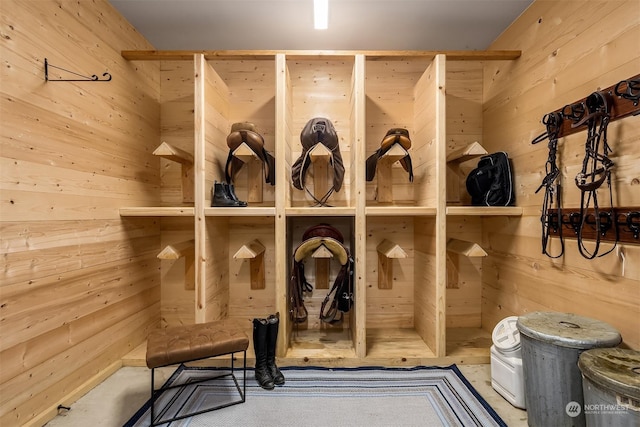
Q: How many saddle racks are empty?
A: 6